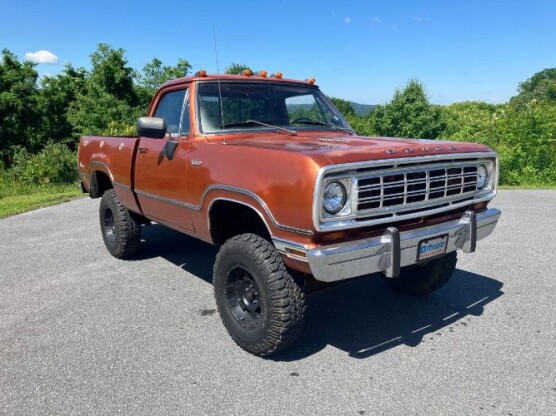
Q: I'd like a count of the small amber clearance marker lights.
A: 5